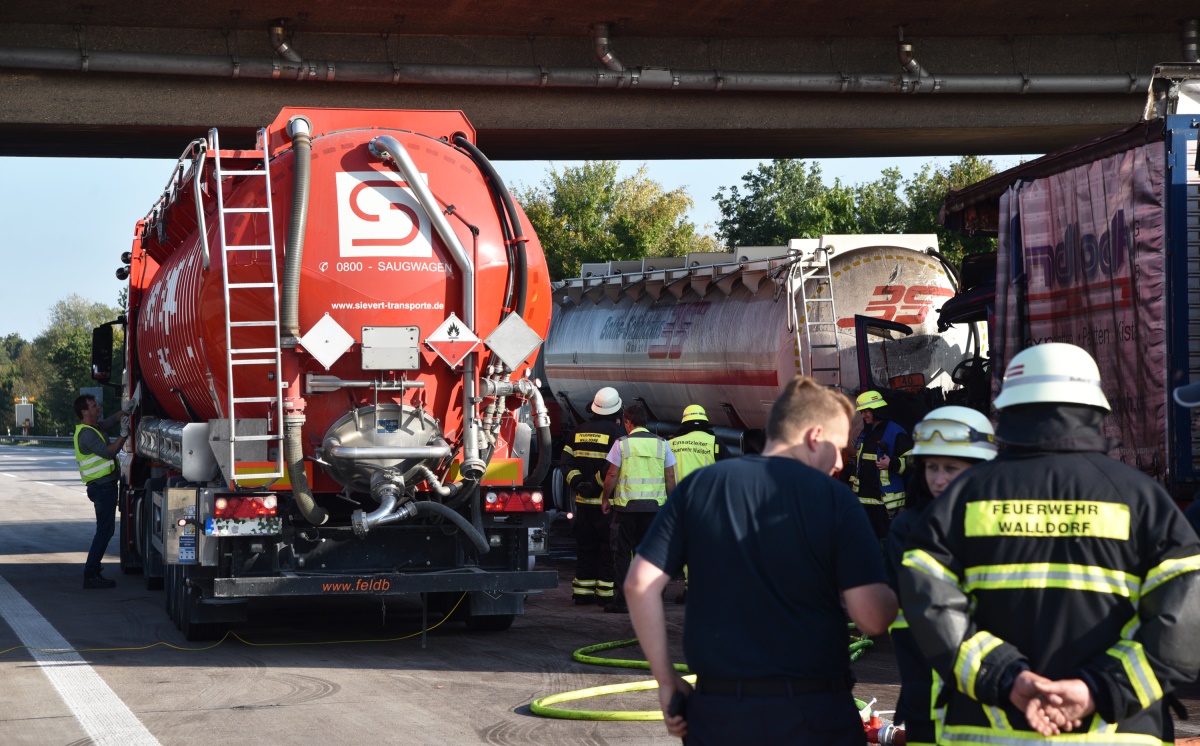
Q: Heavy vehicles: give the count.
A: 3